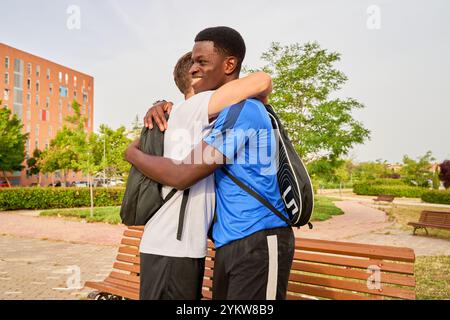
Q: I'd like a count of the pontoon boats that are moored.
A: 0